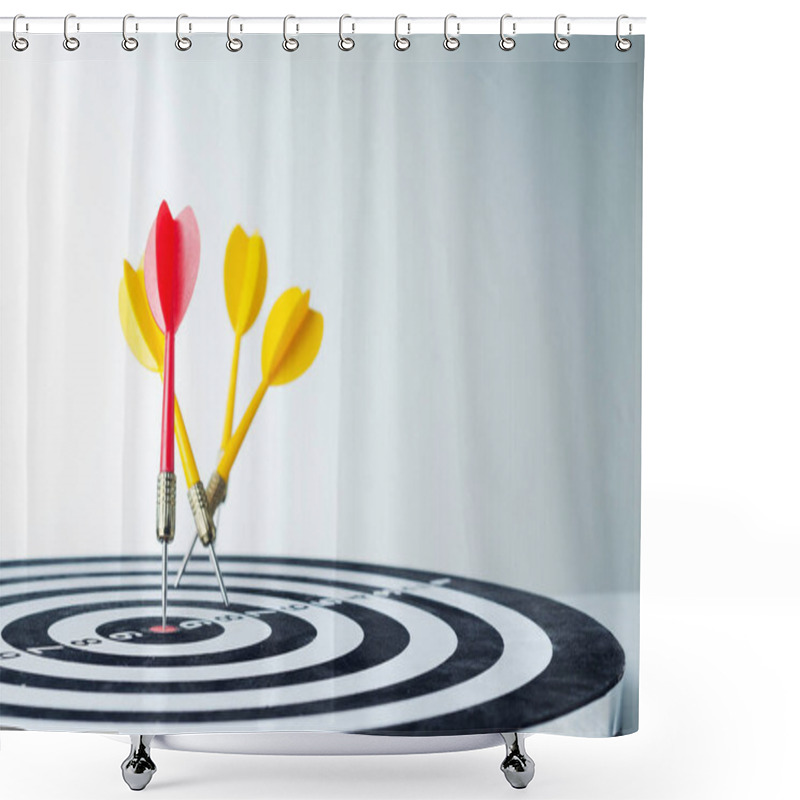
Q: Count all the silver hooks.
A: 12